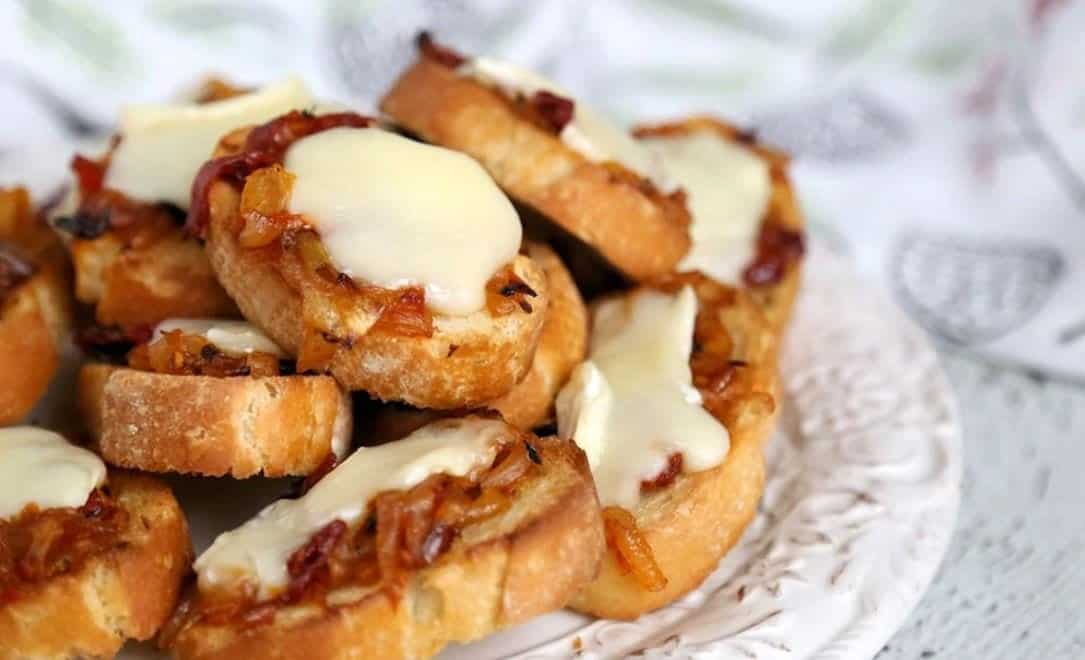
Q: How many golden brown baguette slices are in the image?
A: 10